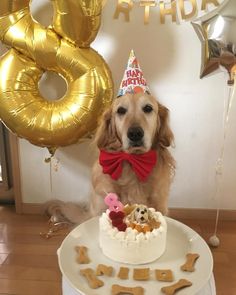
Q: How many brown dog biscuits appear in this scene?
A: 9